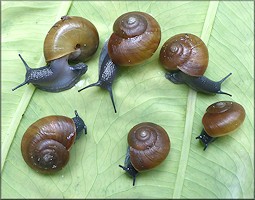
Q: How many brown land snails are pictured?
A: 6